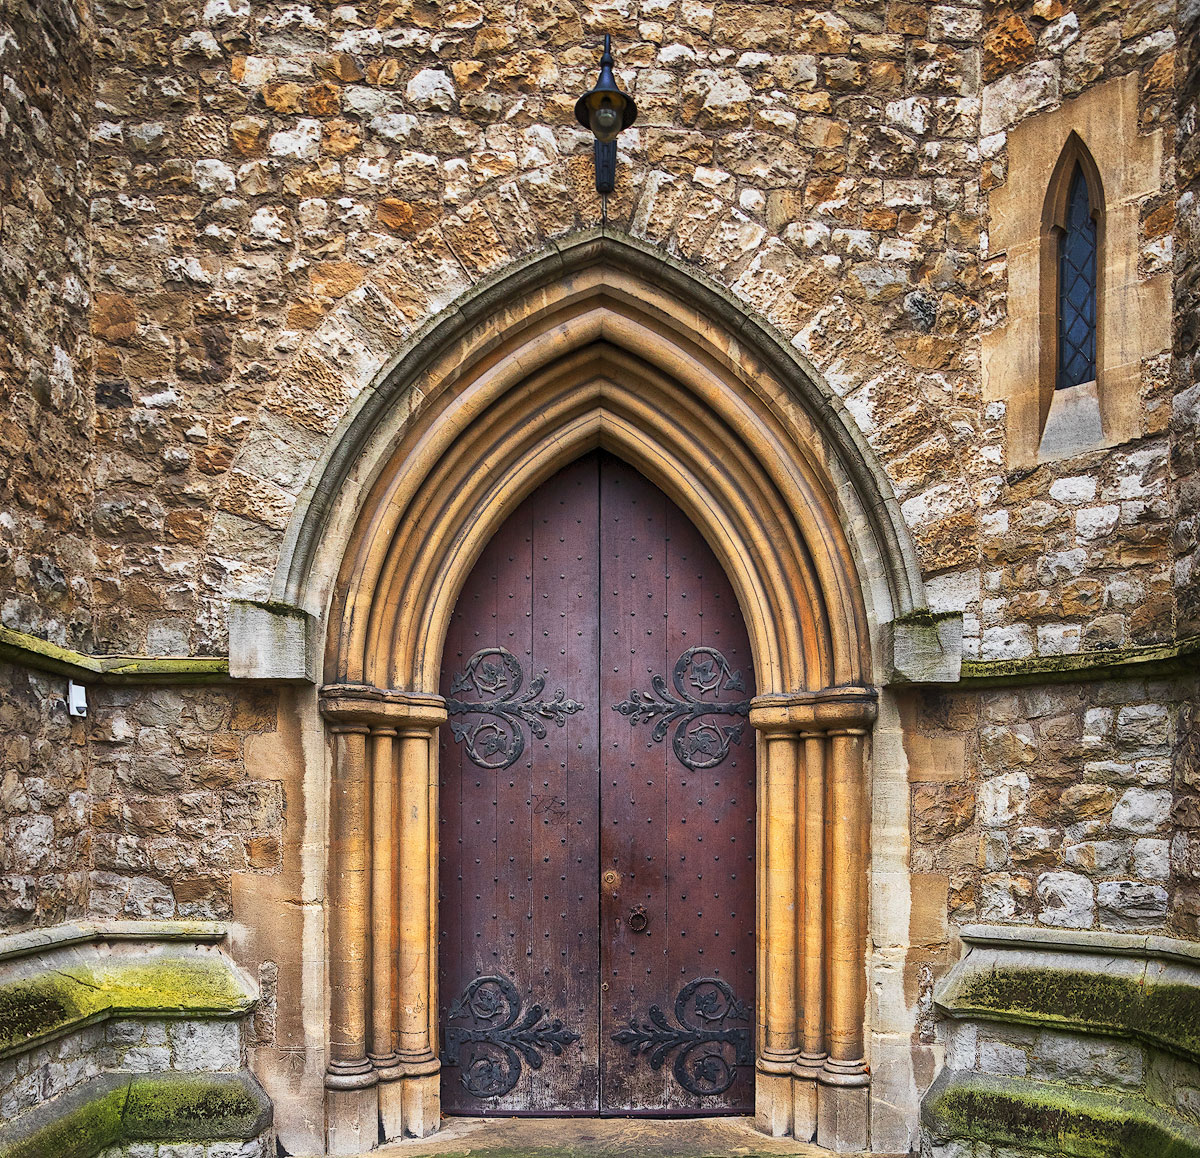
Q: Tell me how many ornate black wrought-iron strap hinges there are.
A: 4